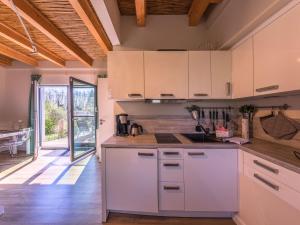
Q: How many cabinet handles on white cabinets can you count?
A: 12